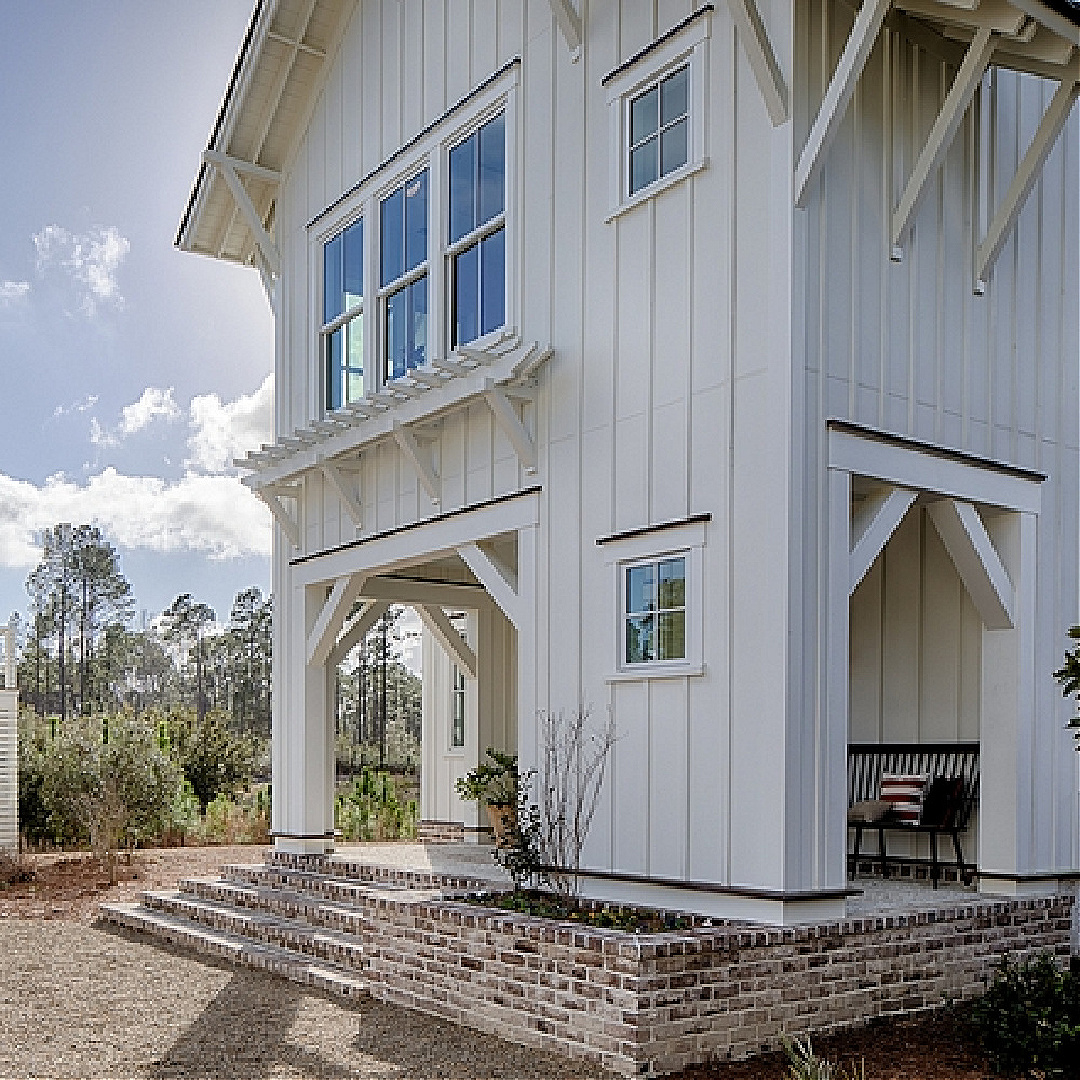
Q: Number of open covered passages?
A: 2